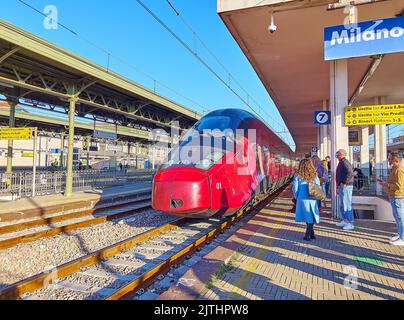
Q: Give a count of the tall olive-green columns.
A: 2